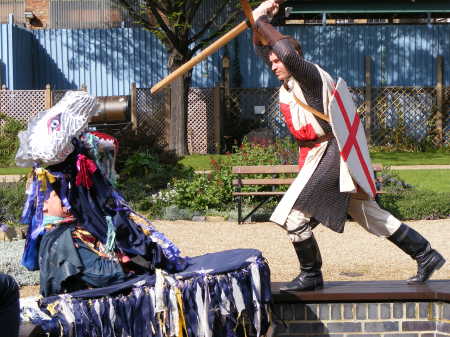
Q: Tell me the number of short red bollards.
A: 0